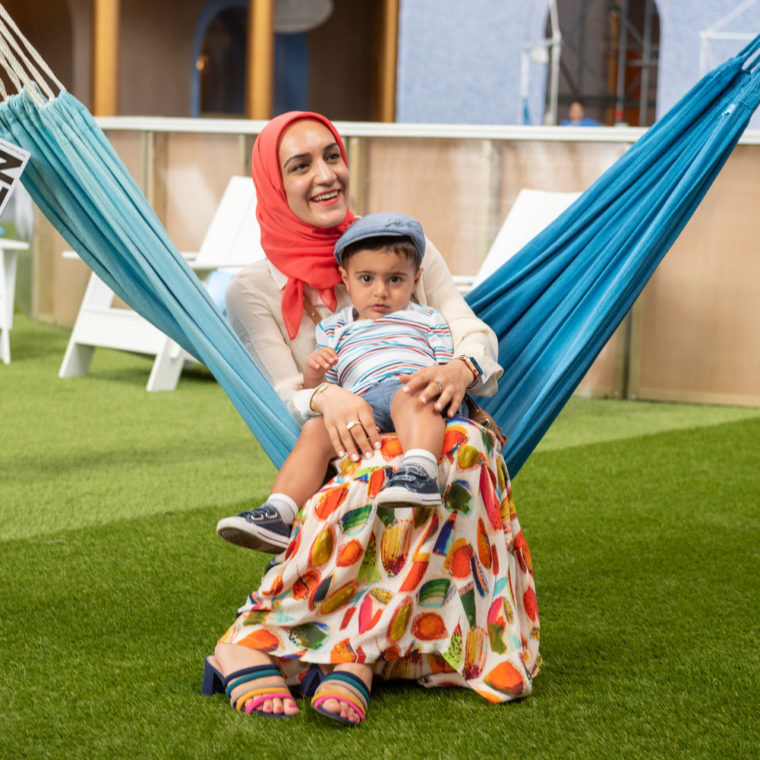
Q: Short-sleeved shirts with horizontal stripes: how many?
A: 1